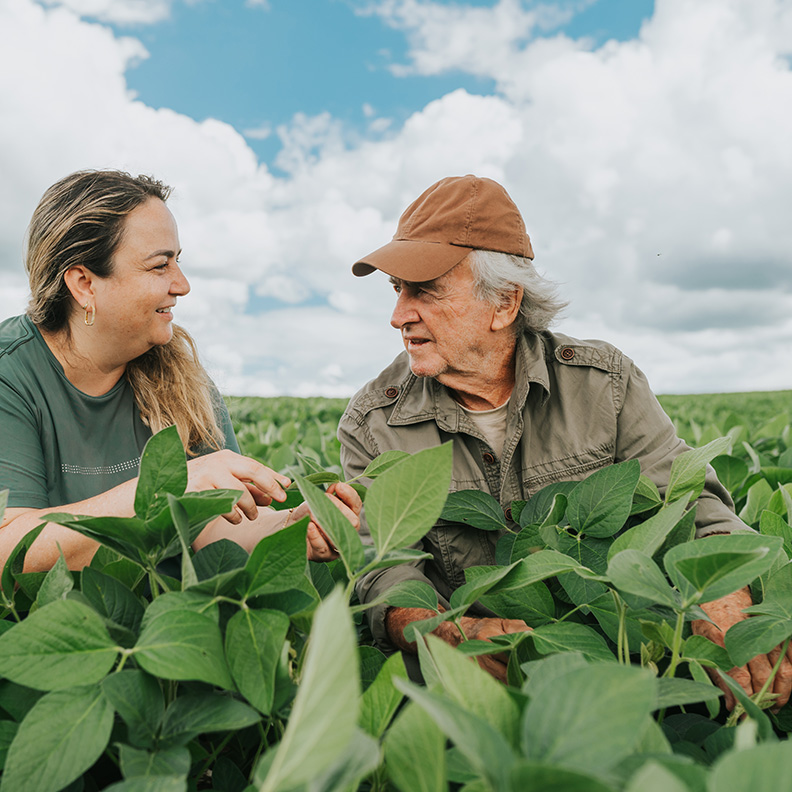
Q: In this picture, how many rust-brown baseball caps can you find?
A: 1